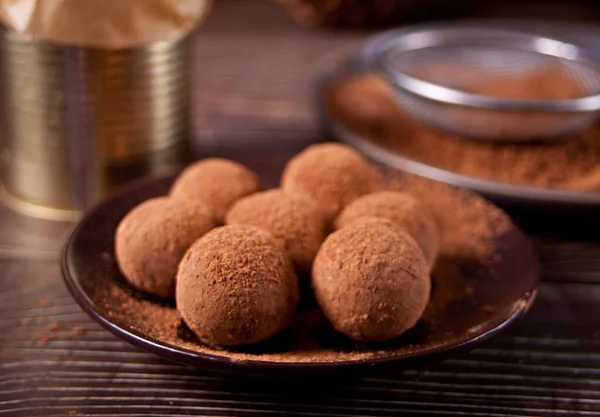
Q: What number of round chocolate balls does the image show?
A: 7